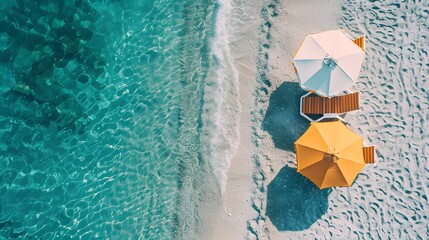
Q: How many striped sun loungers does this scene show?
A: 3